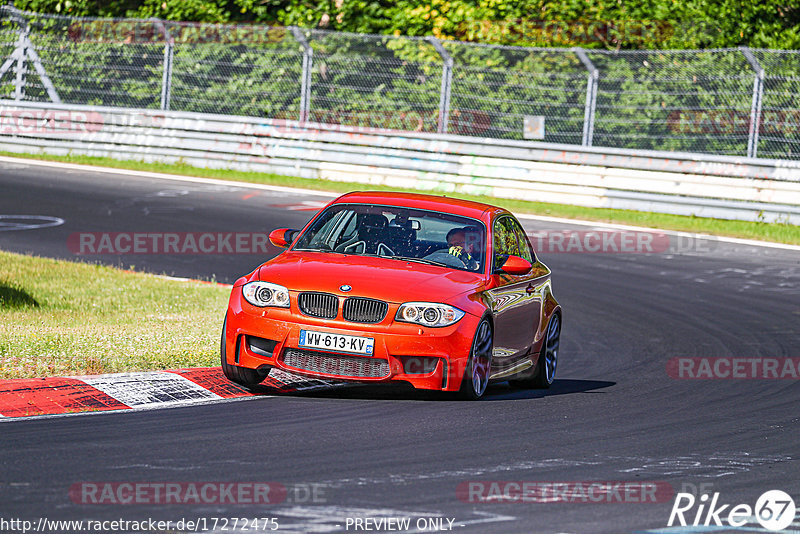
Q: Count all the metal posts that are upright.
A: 6